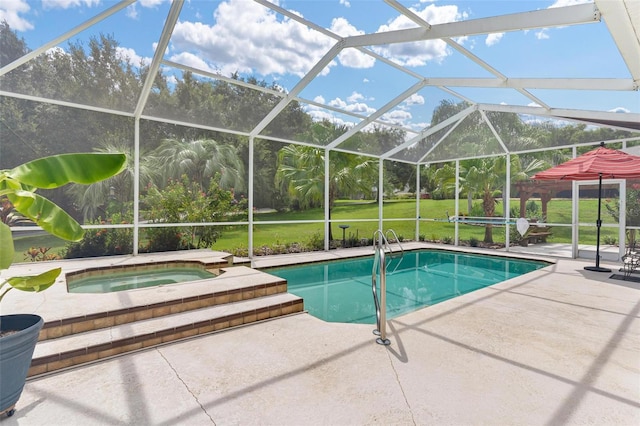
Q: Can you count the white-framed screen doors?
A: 1